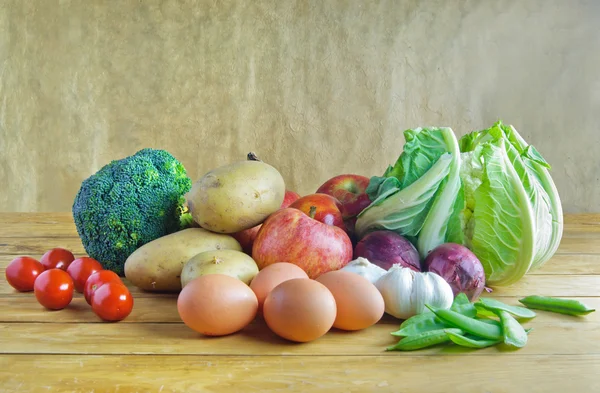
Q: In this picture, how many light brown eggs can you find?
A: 4